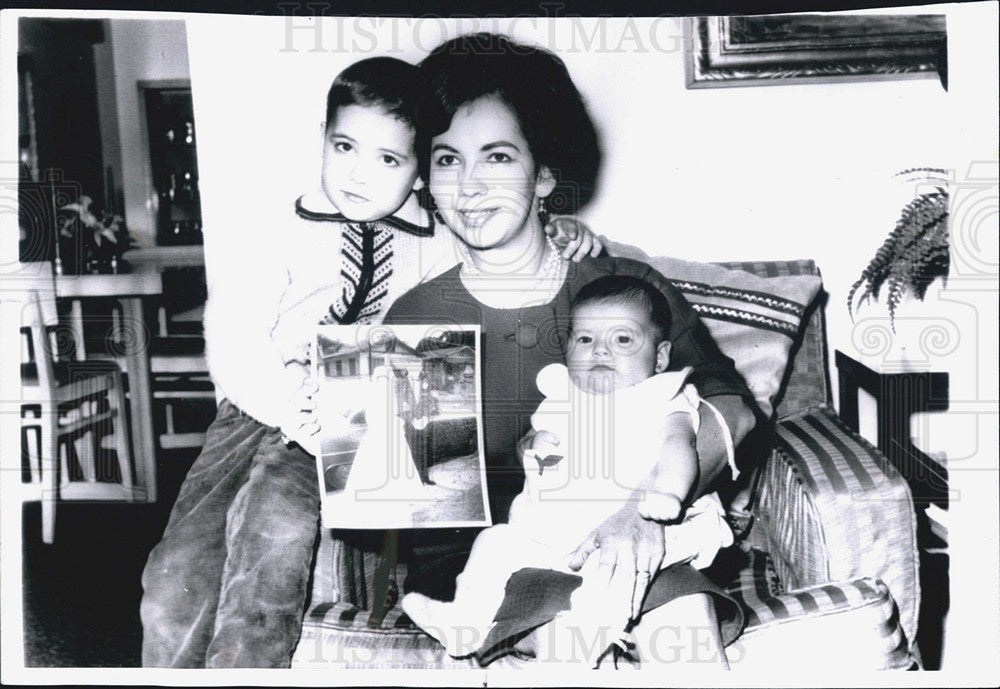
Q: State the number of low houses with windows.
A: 2